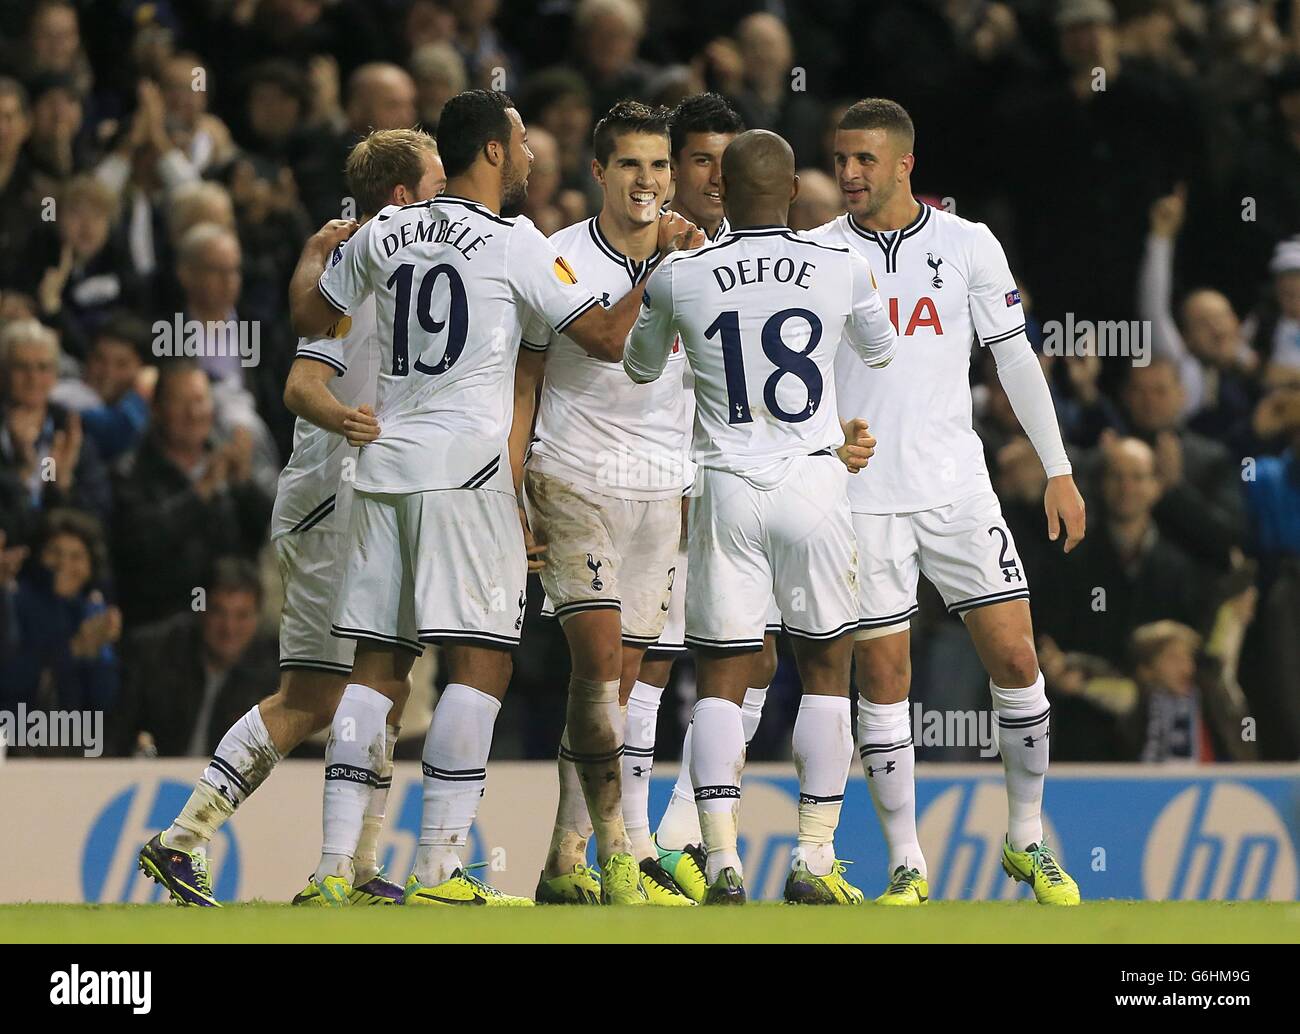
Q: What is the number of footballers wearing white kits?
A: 6